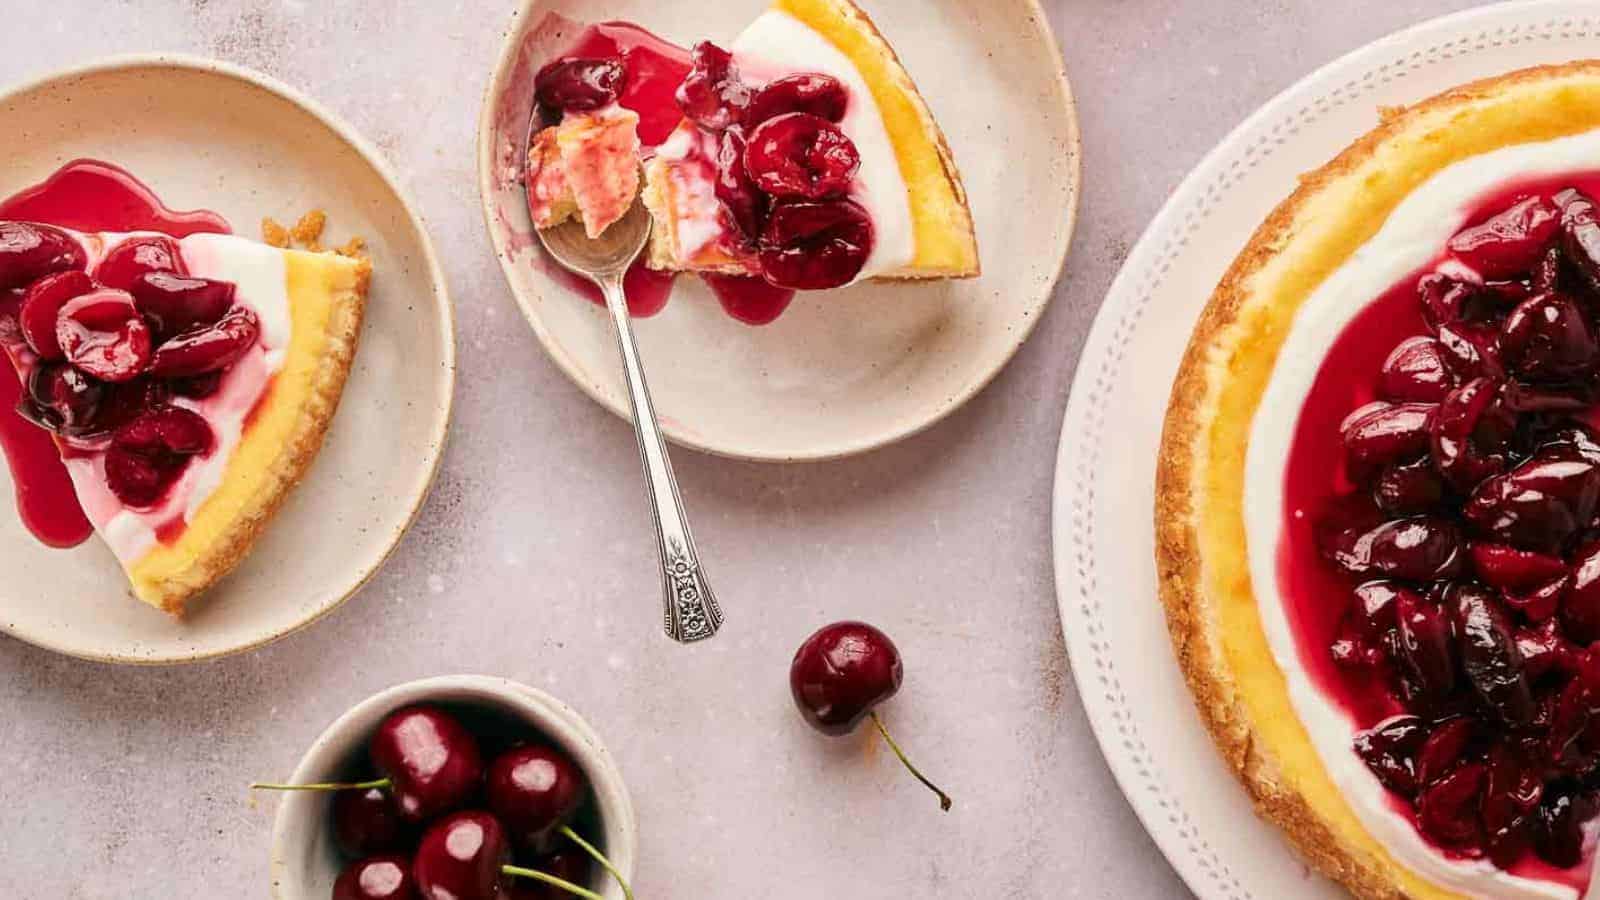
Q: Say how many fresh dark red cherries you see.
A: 7